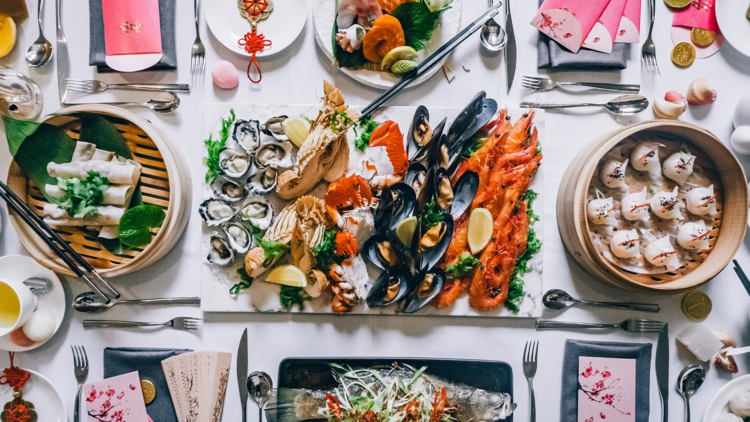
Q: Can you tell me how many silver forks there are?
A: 8